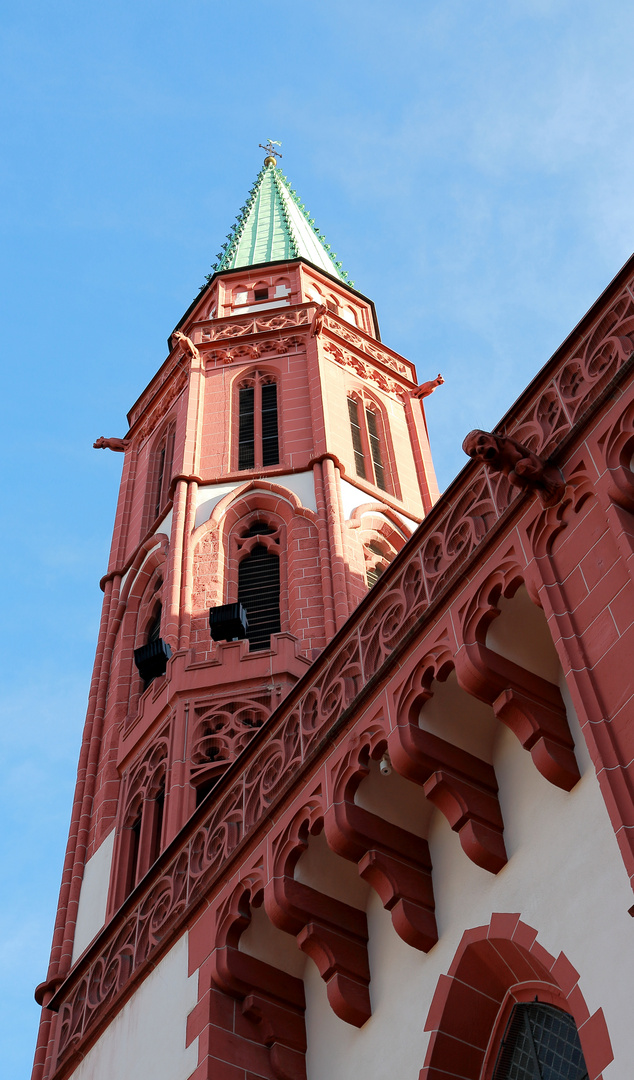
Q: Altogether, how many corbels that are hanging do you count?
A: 5